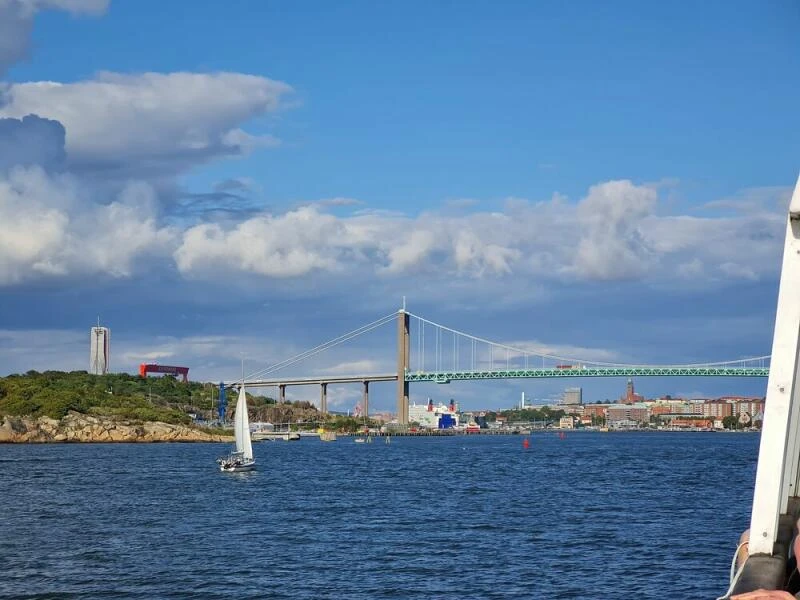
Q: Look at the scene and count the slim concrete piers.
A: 3